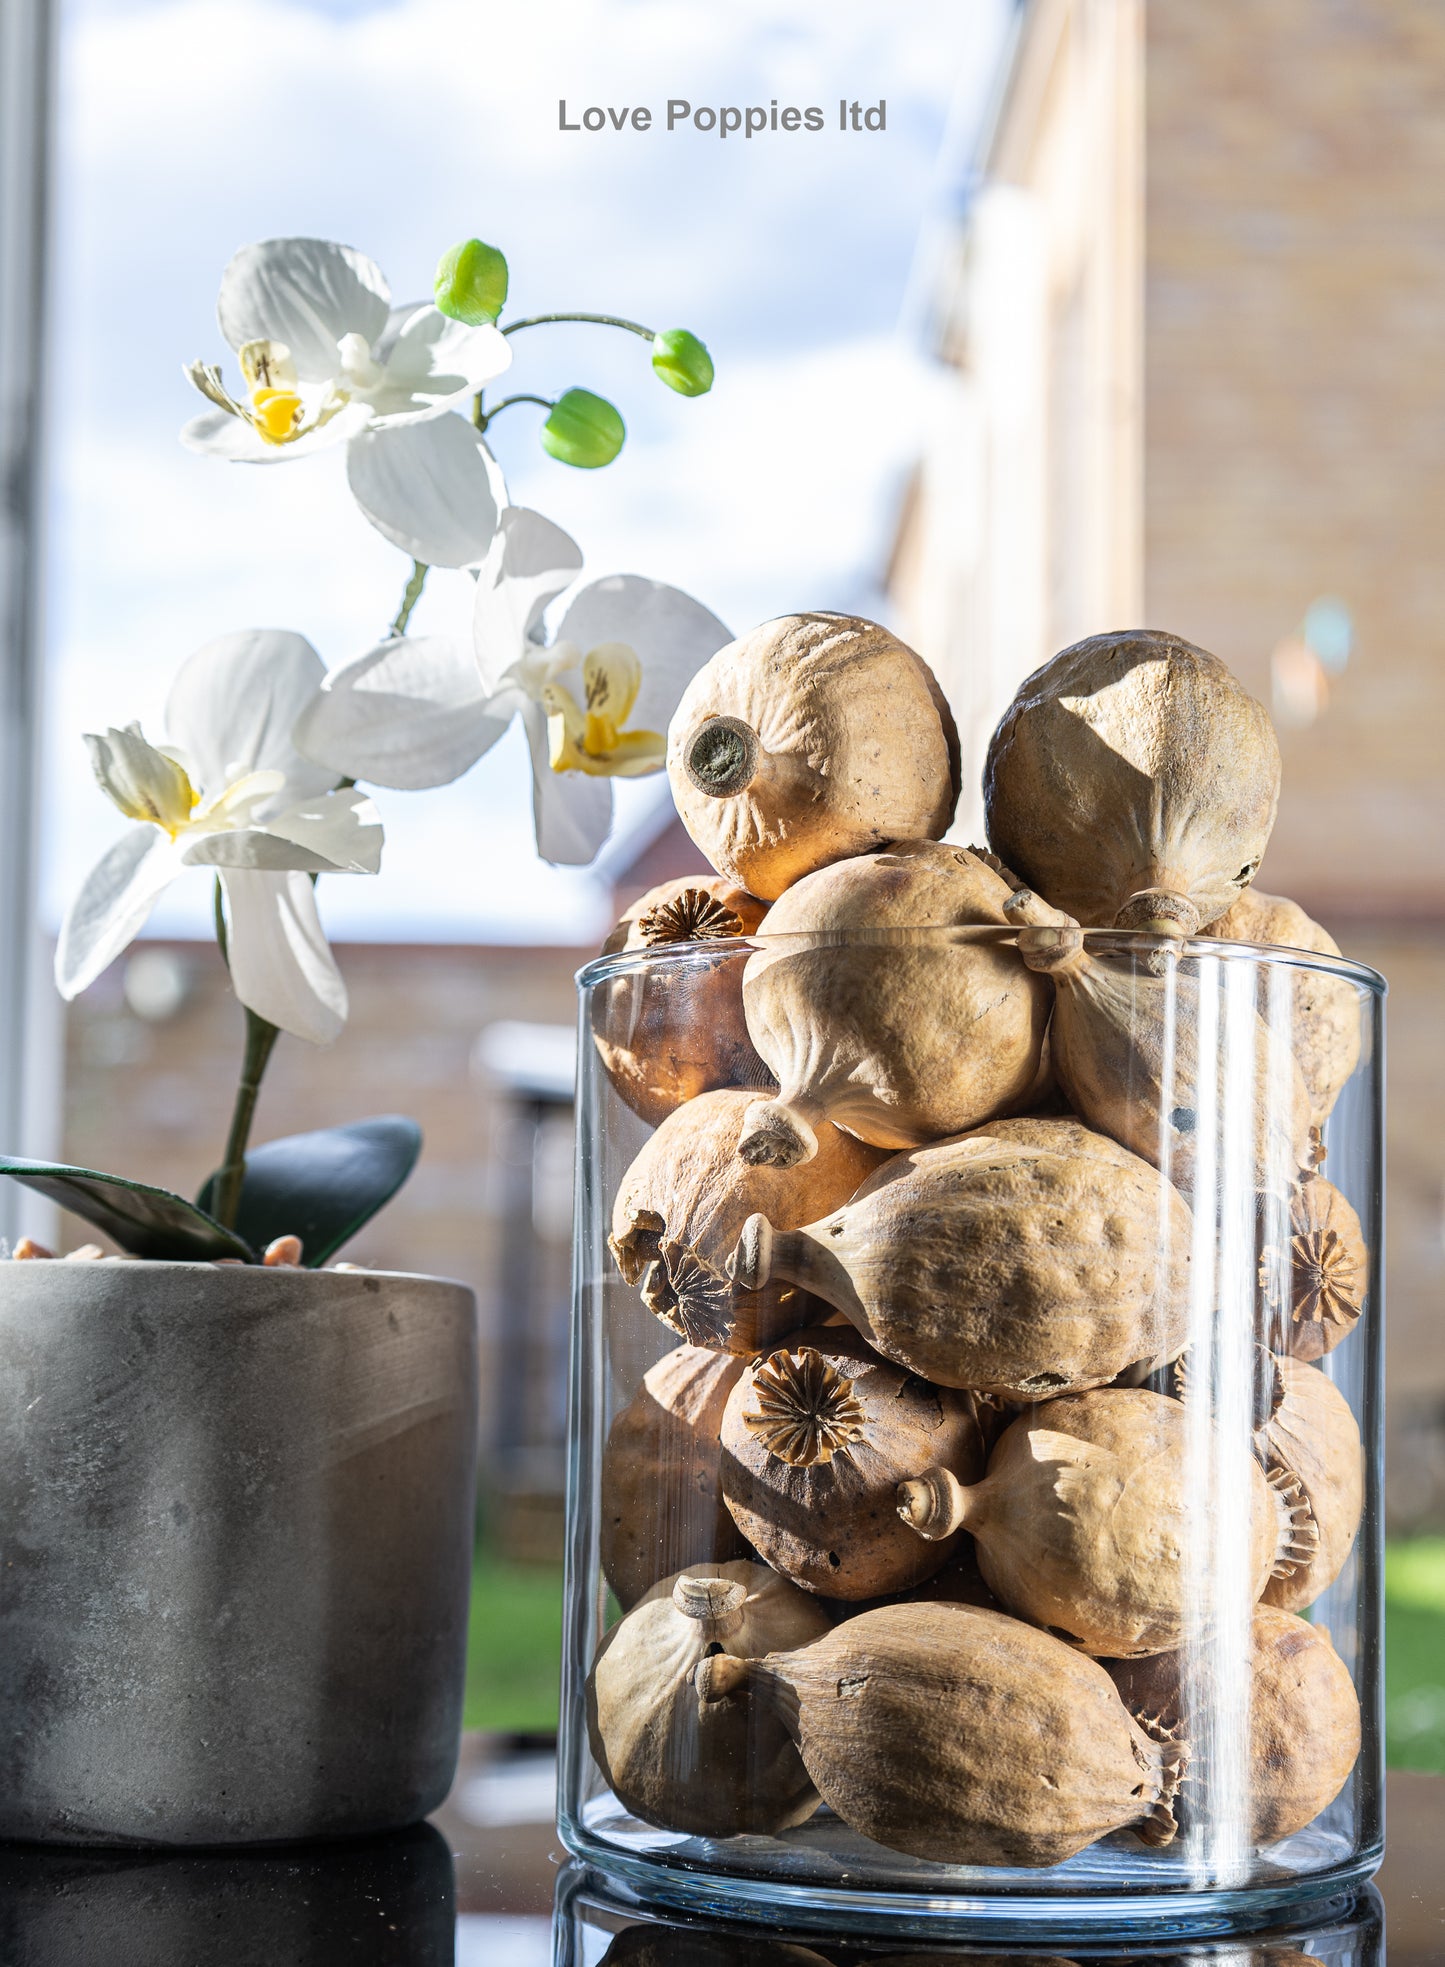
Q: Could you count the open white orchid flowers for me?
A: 3